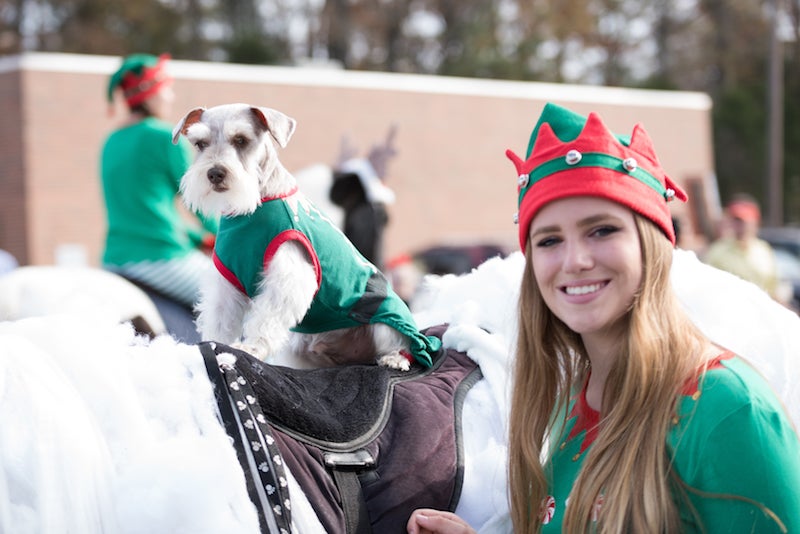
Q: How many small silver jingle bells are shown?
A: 5